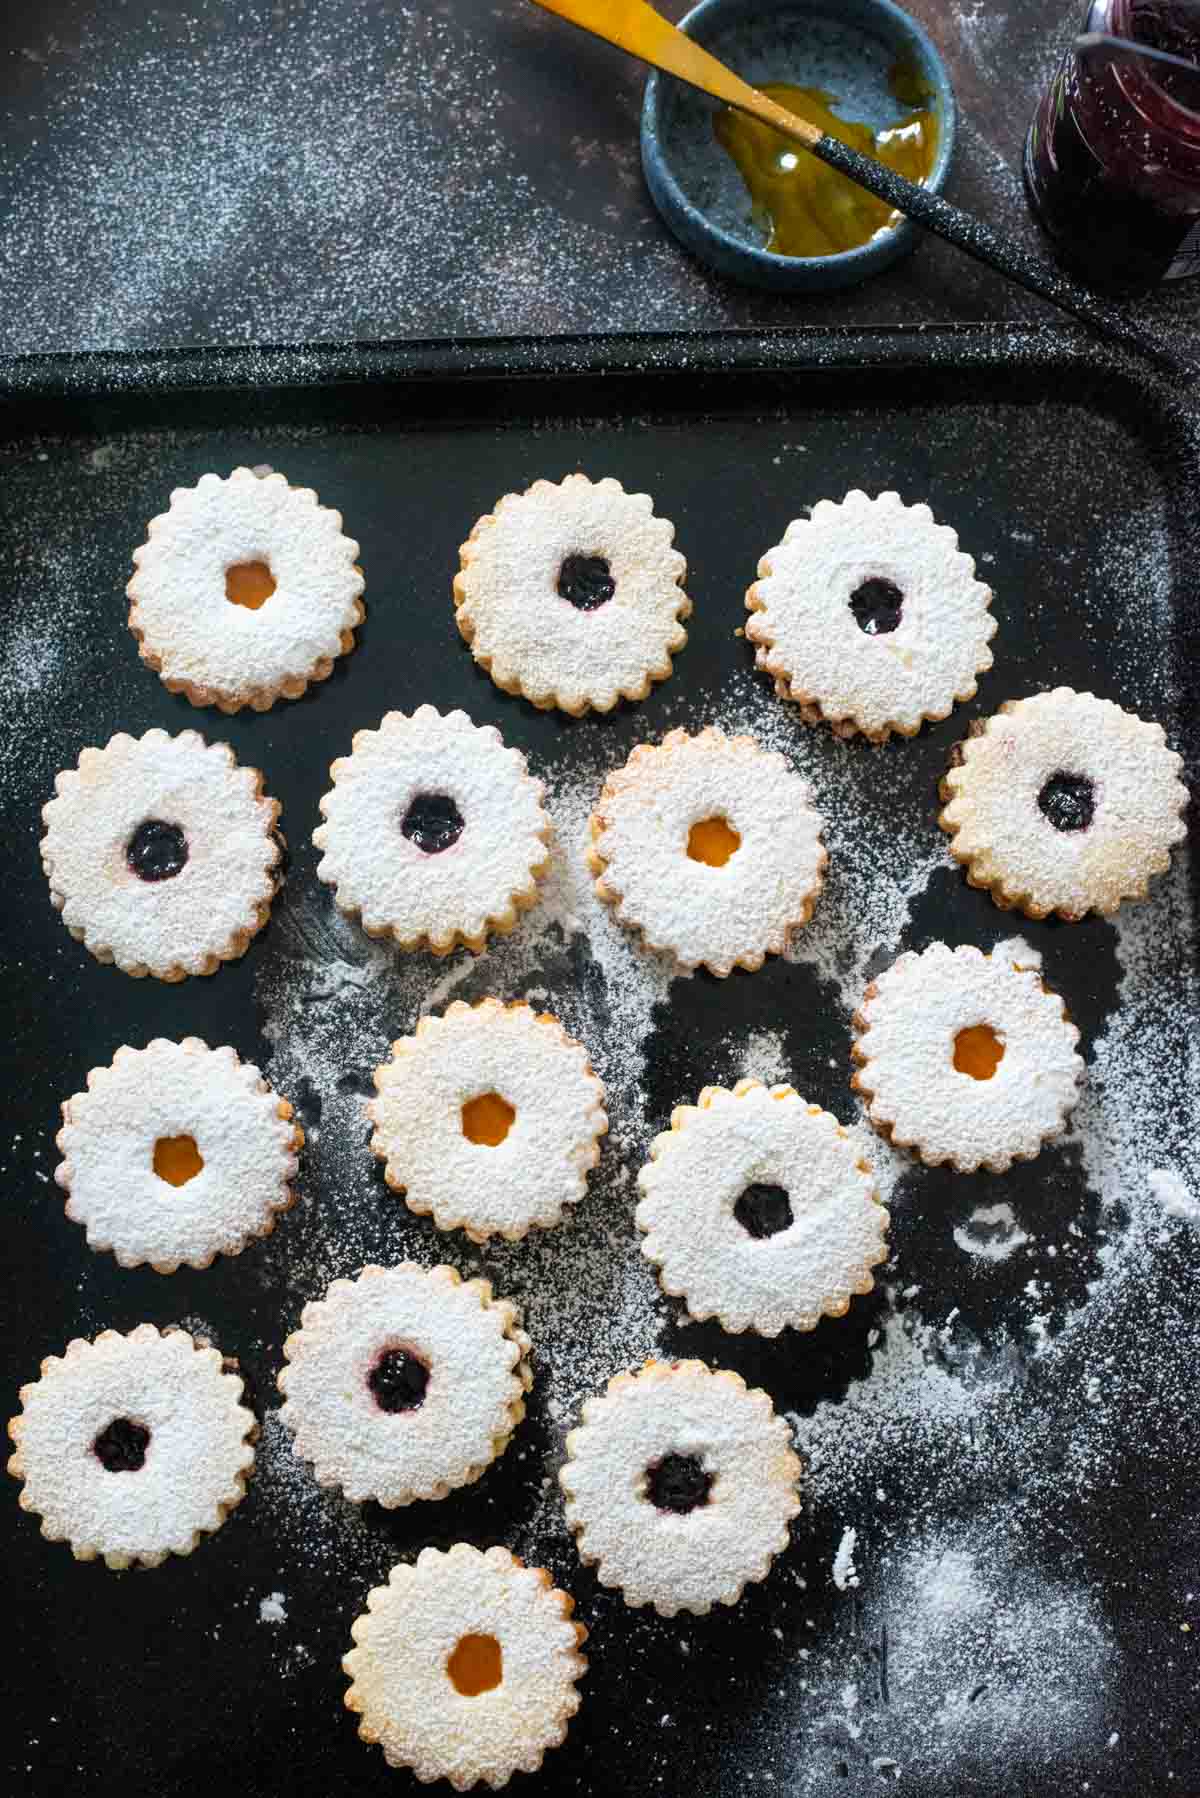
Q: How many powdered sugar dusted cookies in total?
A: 15